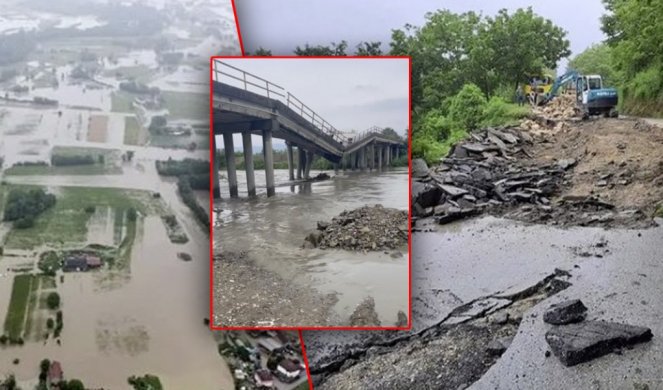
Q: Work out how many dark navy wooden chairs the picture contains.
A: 0